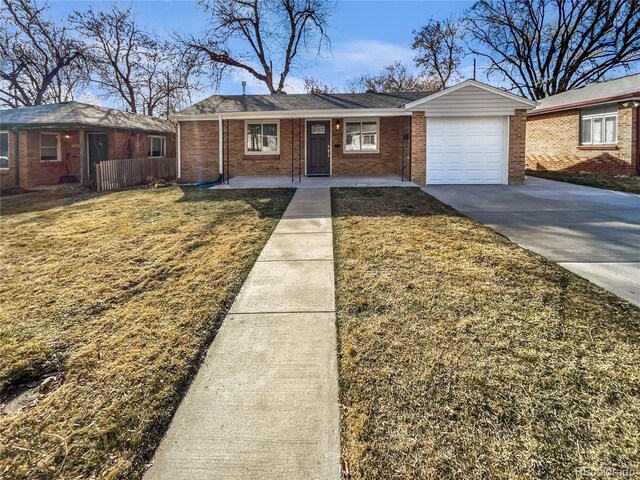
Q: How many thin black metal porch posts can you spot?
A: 6